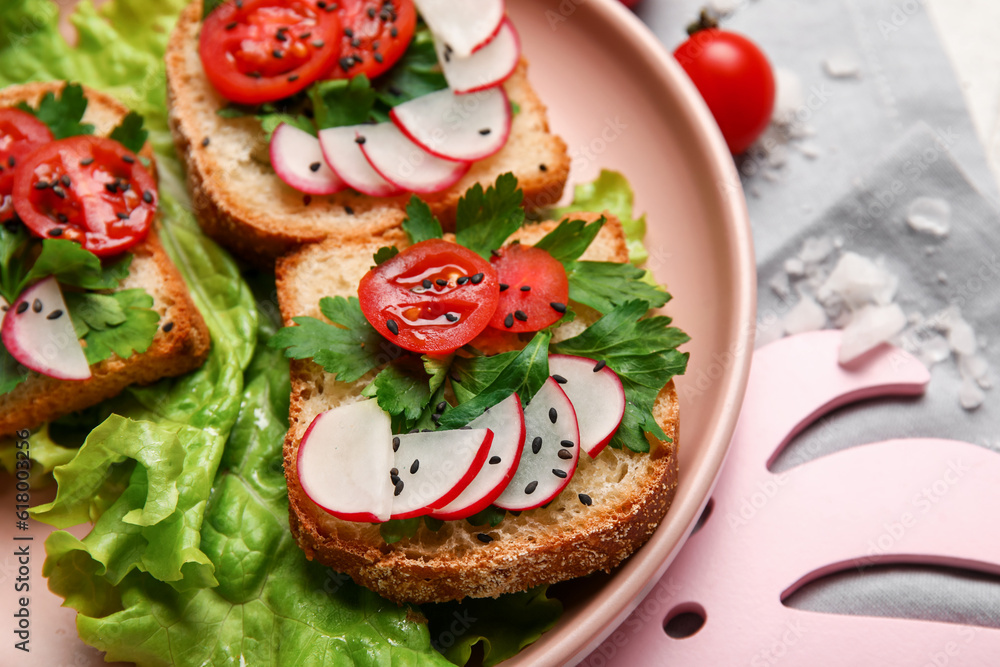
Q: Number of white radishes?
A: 12